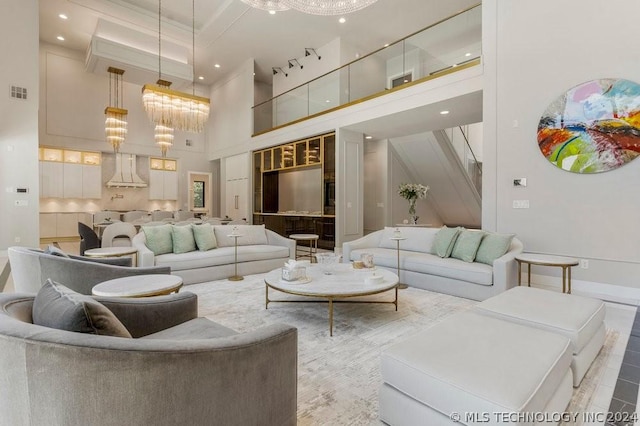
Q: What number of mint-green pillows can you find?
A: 6